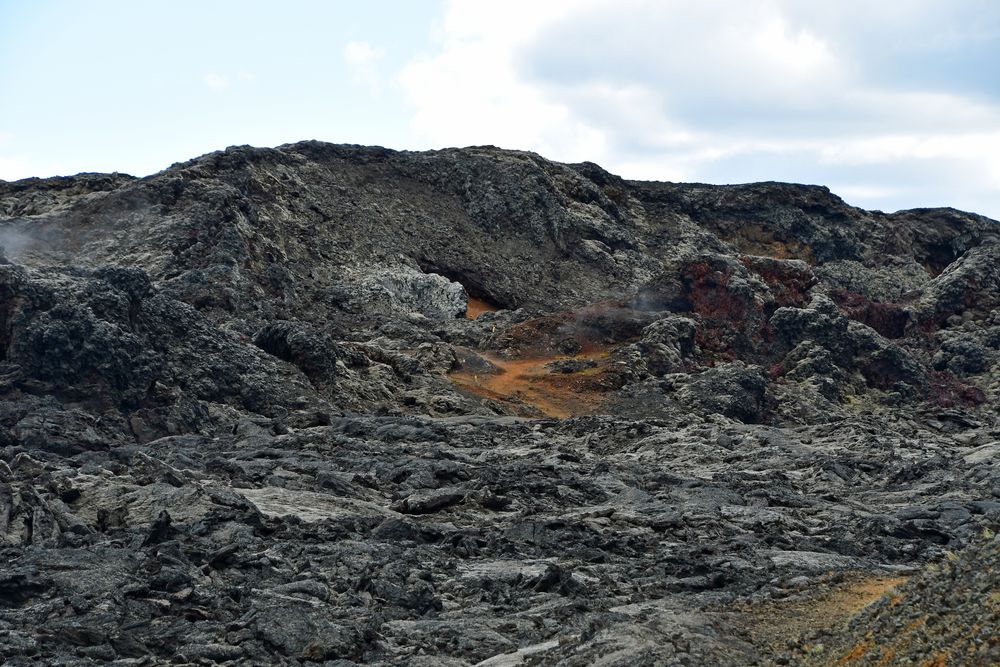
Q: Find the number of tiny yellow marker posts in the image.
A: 2